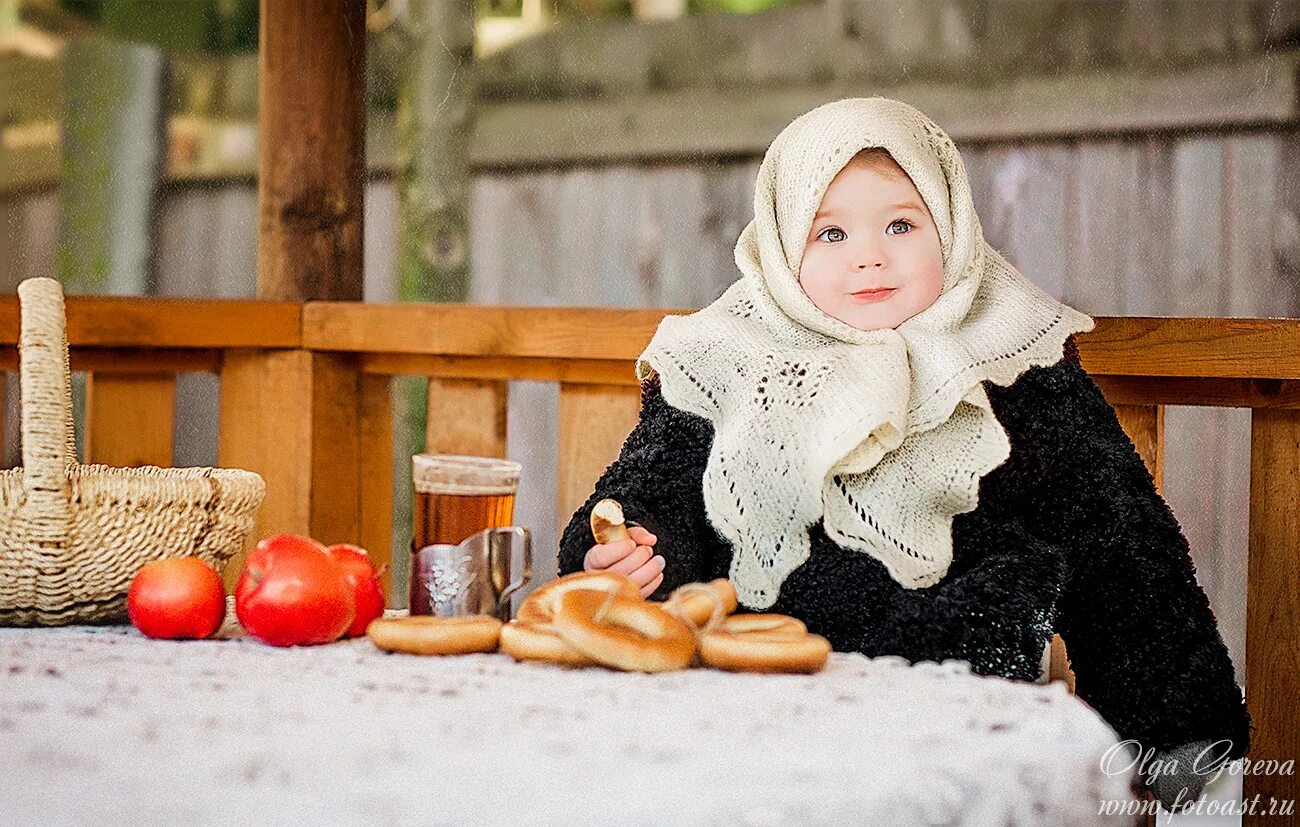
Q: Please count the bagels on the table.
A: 7